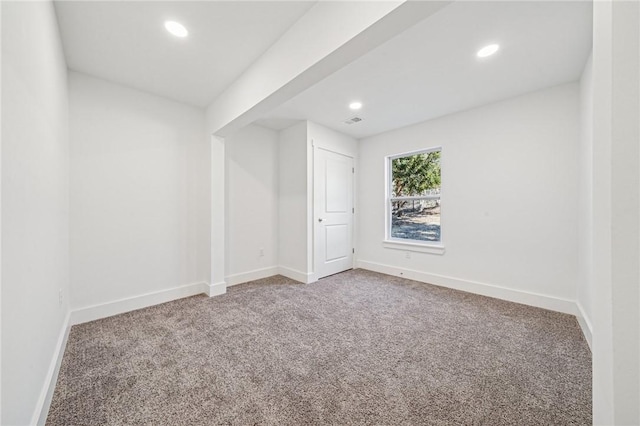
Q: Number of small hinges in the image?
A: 3